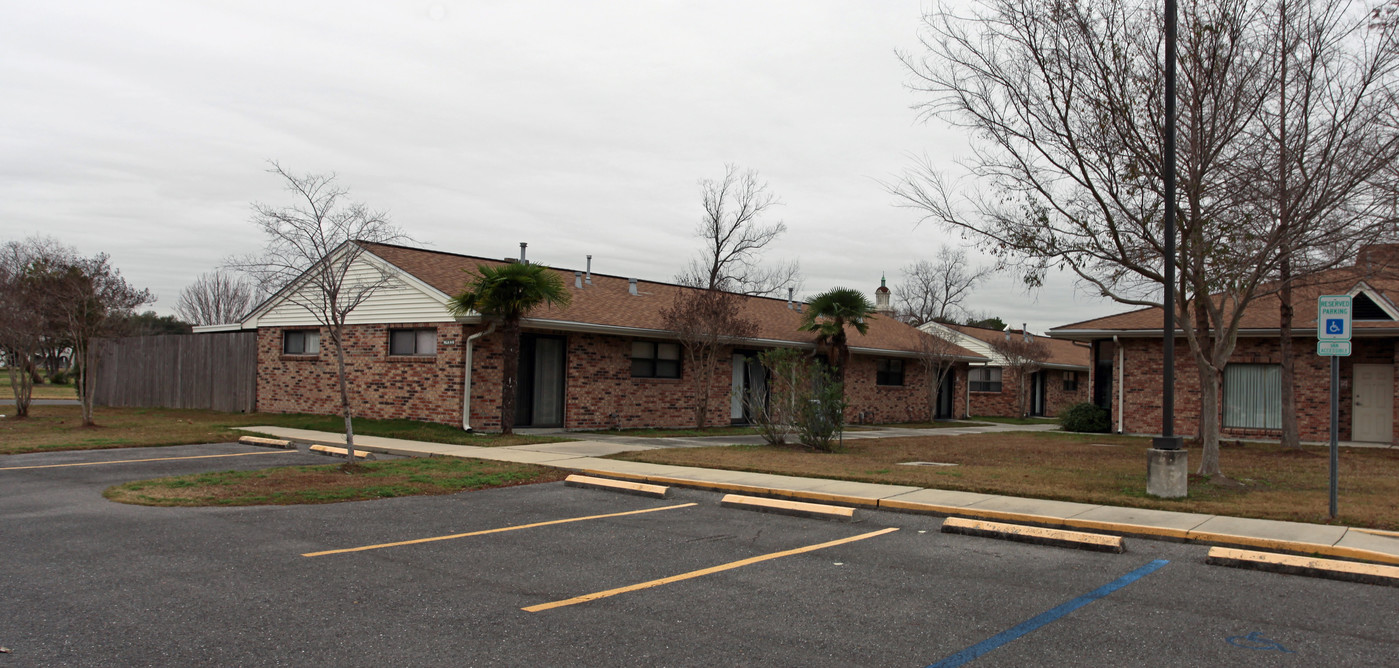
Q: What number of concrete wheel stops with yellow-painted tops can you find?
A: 6